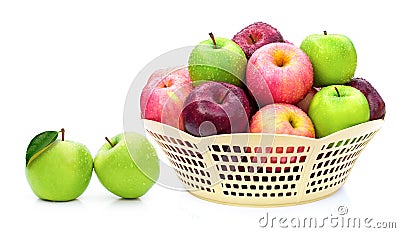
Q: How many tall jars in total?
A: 0